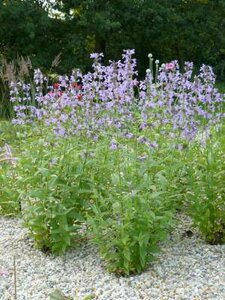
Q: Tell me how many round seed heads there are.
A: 4